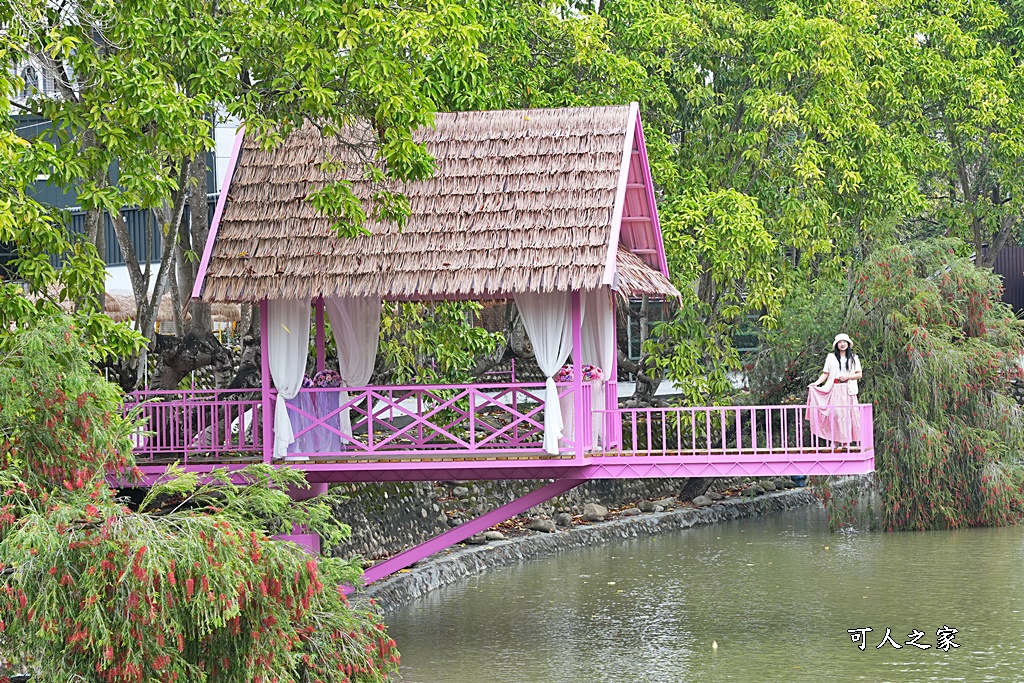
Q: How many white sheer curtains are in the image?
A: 4